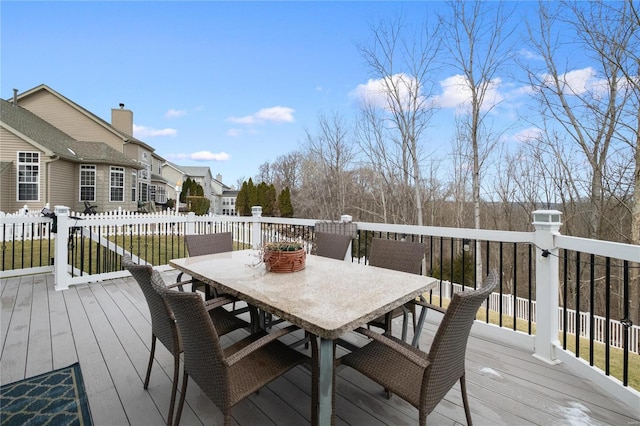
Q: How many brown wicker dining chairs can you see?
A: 6